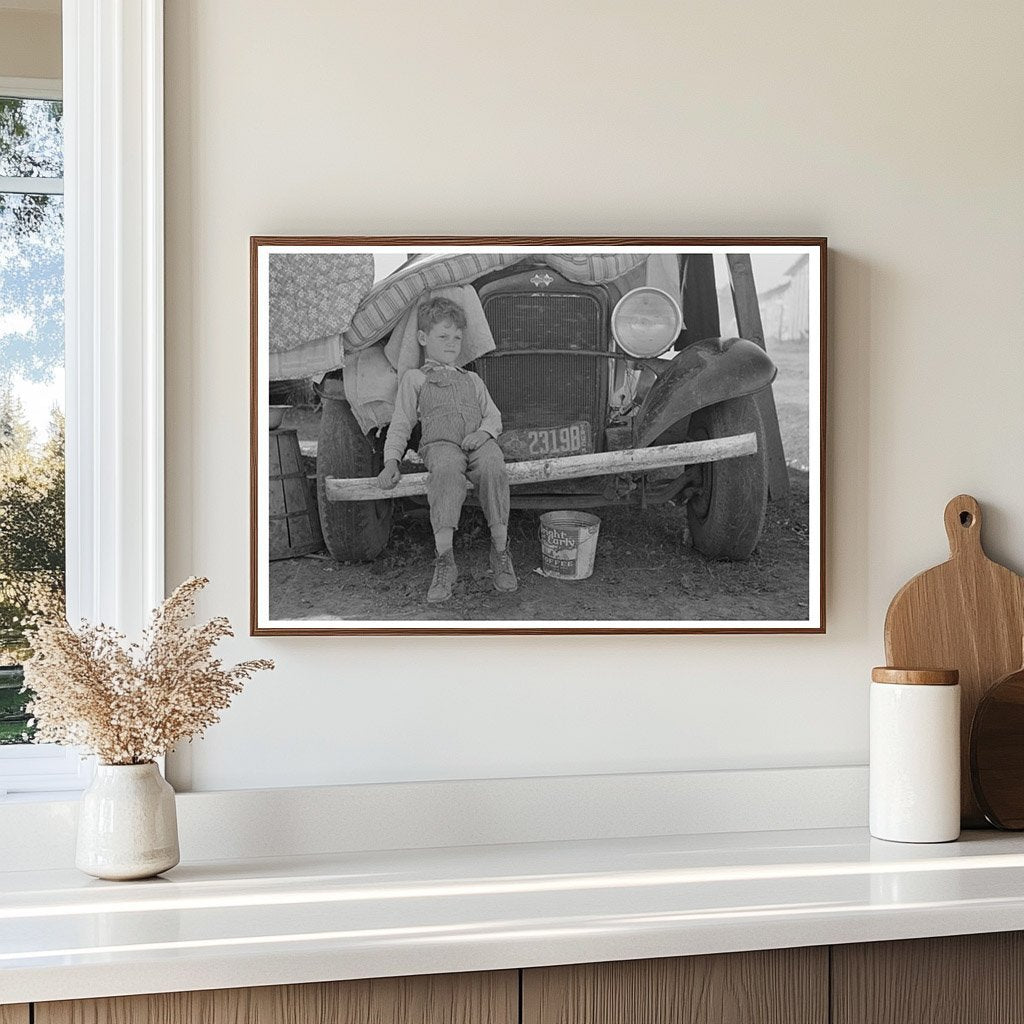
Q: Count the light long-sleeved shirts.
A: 1